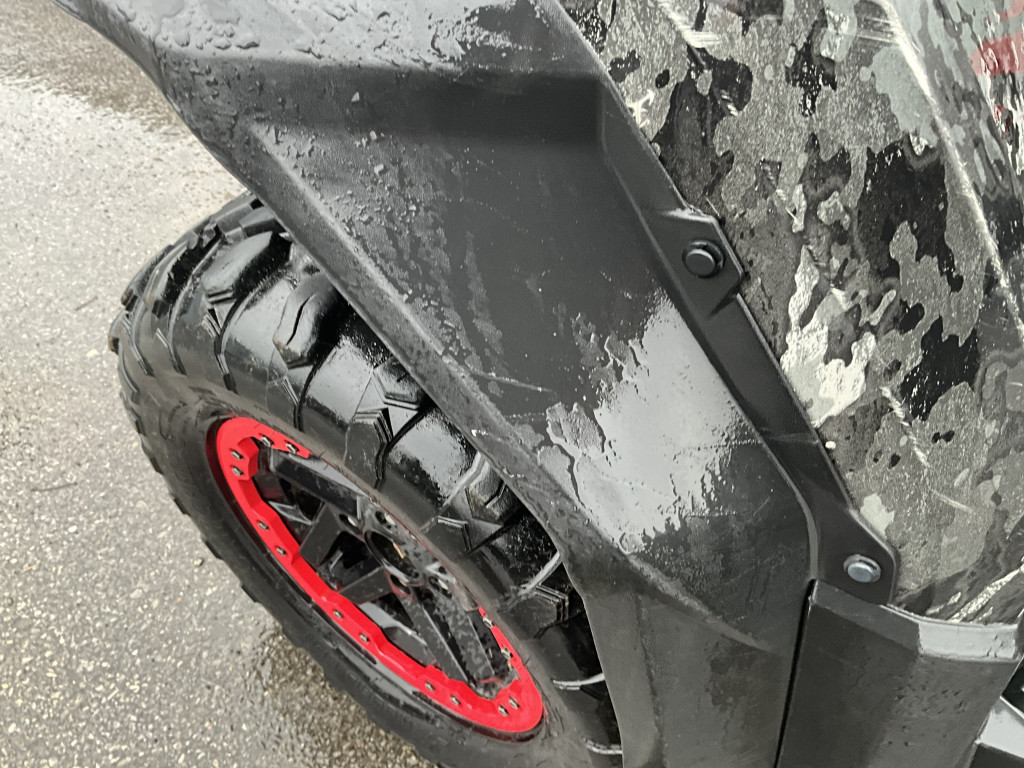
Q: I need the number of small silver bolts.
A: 14